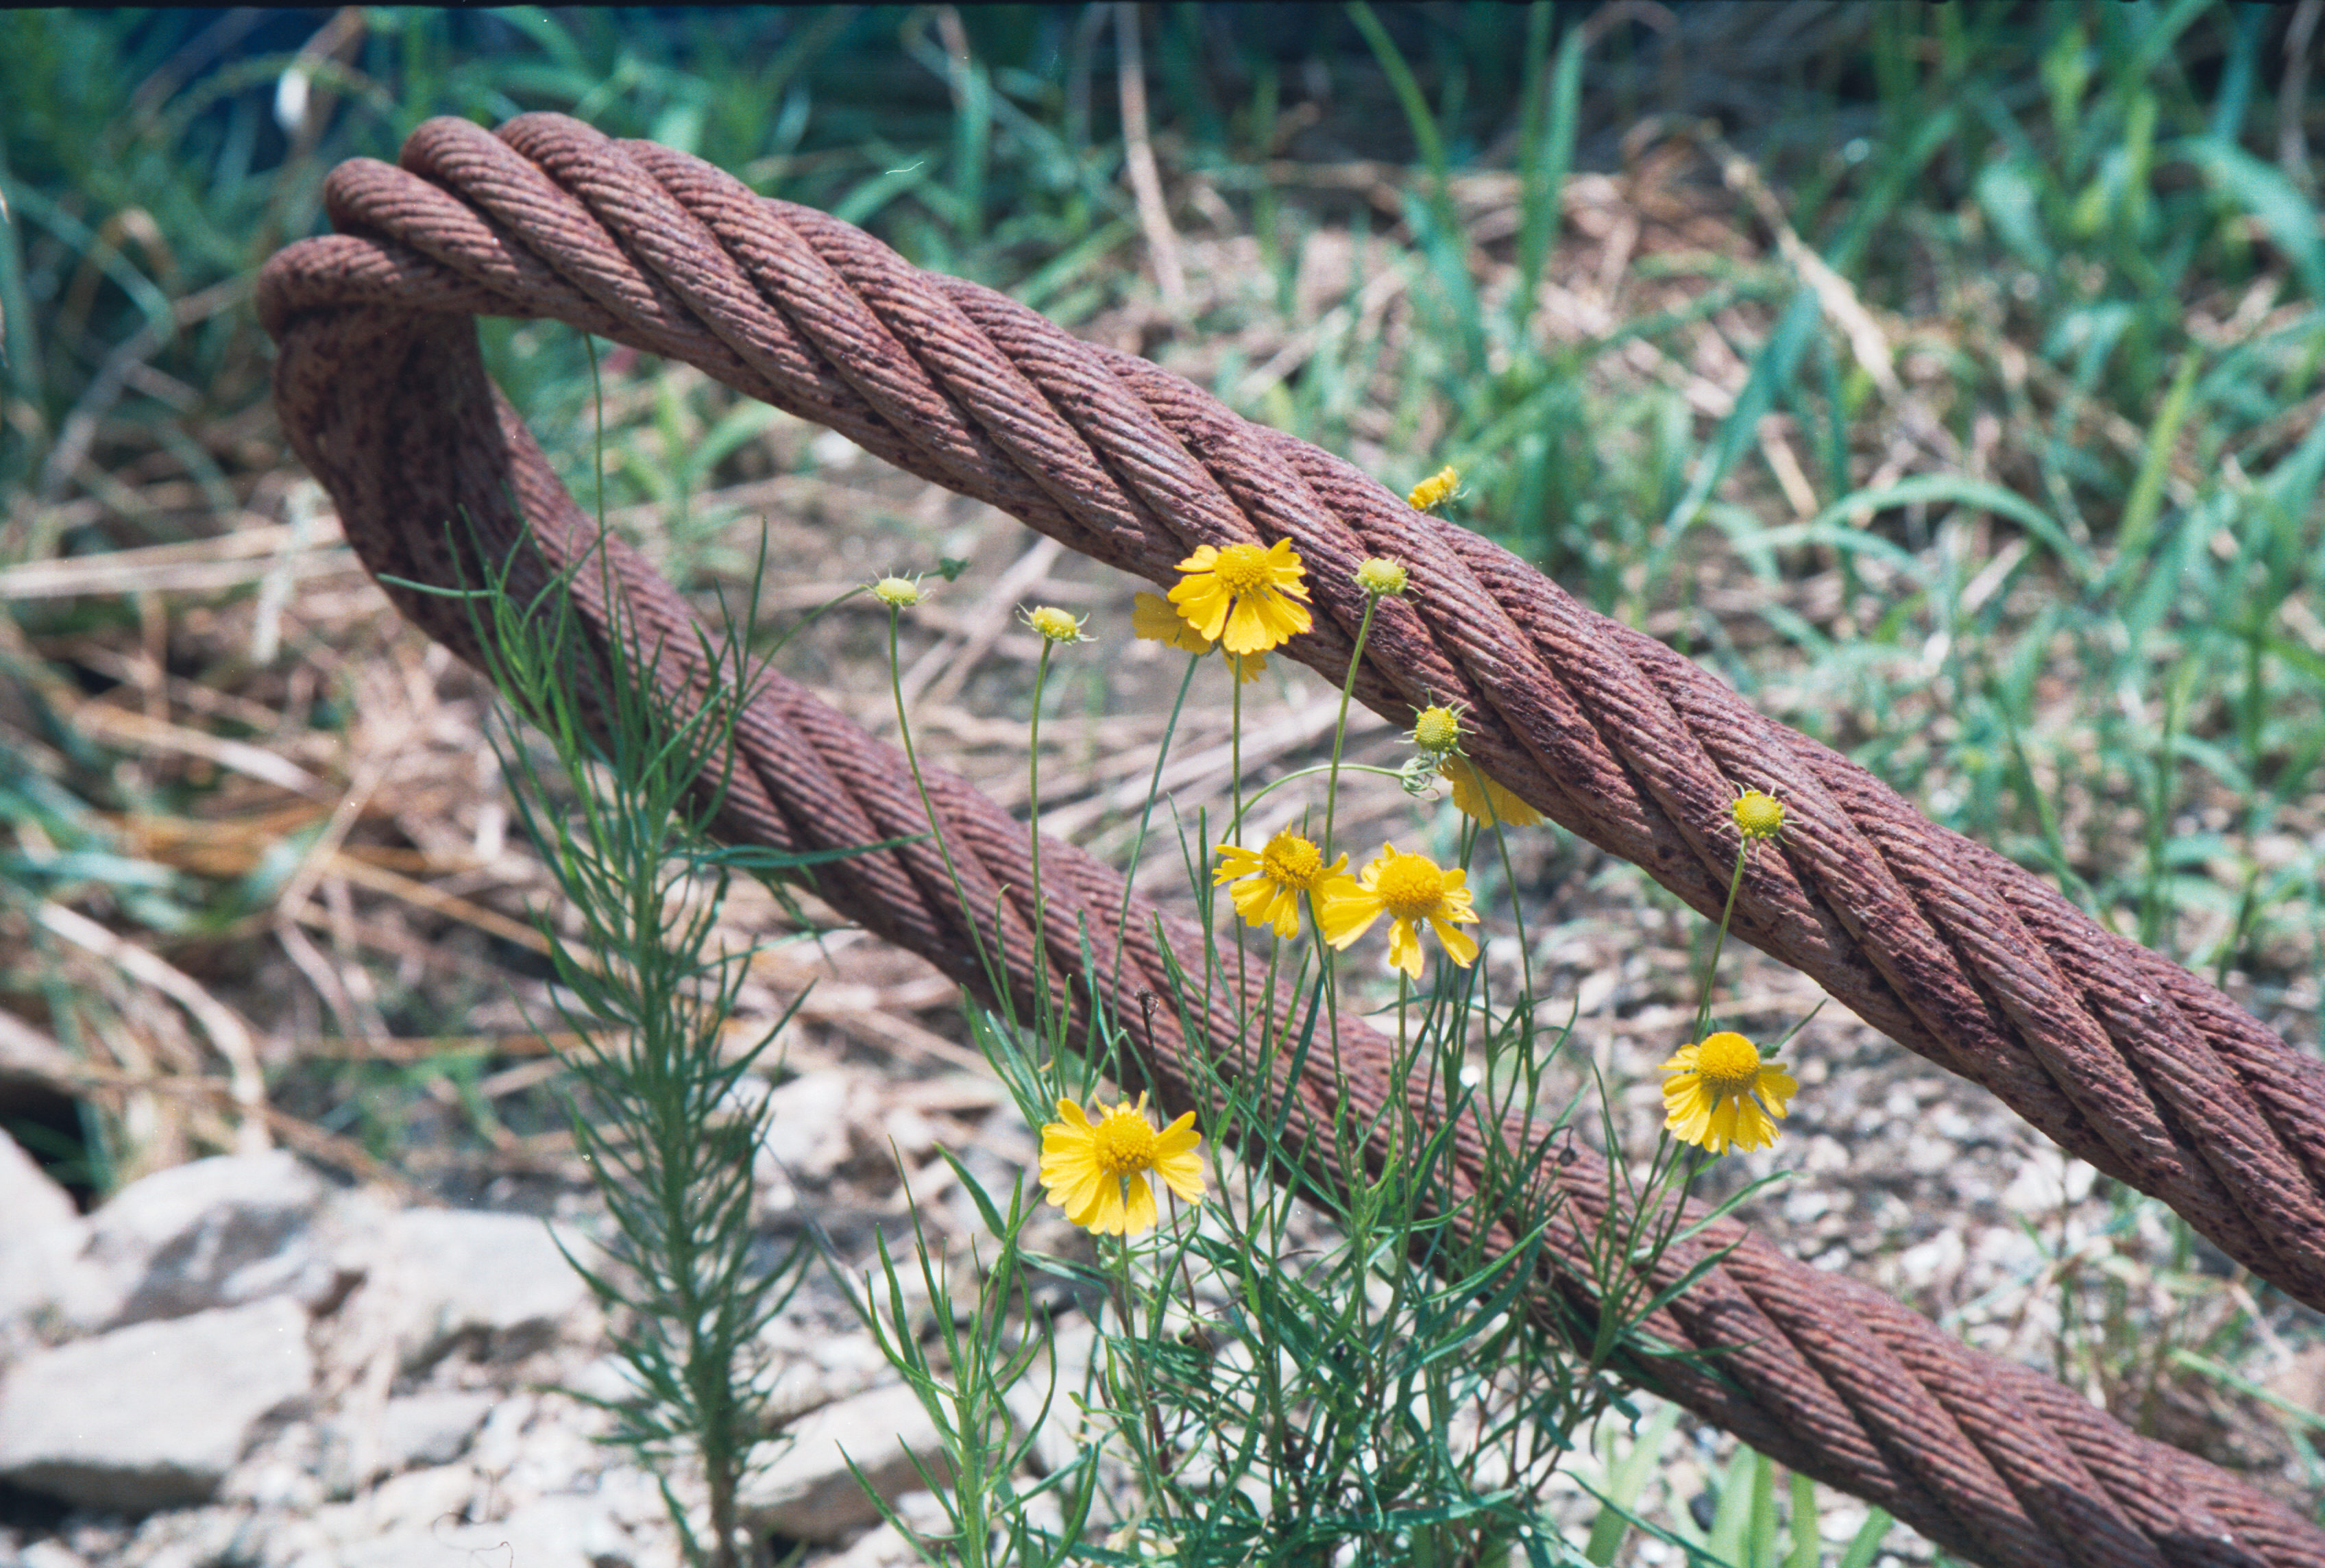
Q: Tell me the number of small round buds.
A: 5